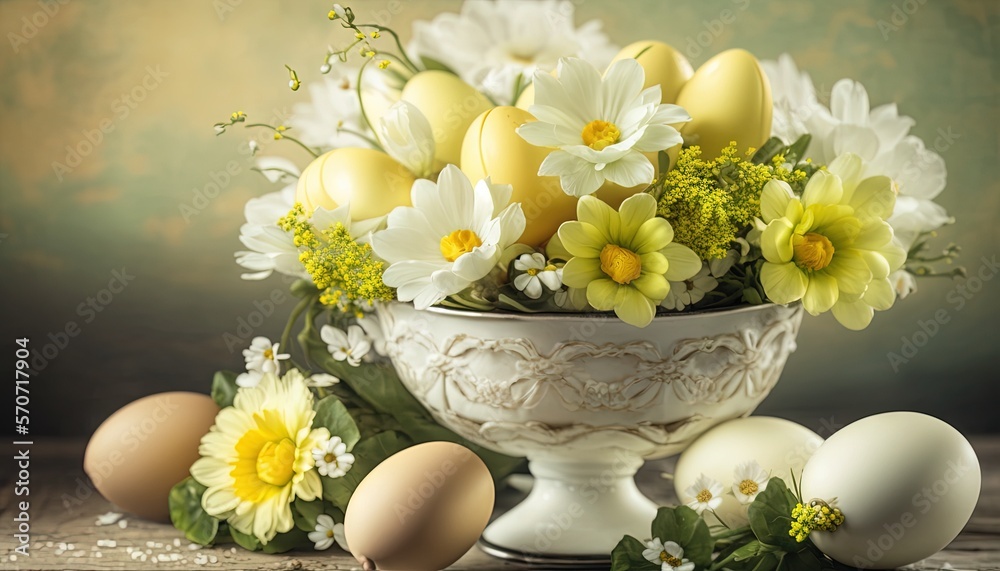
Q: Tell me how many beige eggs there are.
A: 2